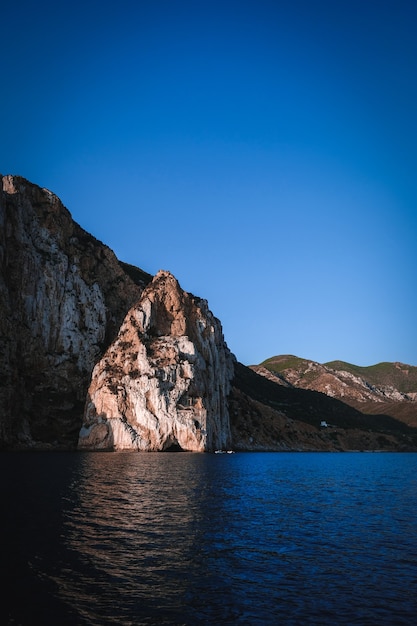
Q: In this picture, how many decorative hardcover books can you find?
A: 0